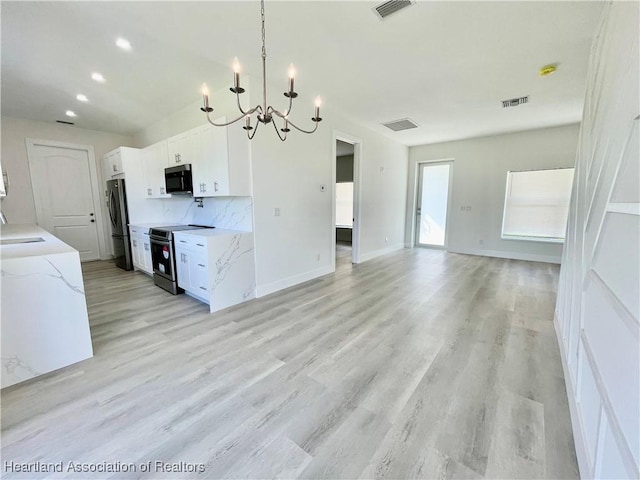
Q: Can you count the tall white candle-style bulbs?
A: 6